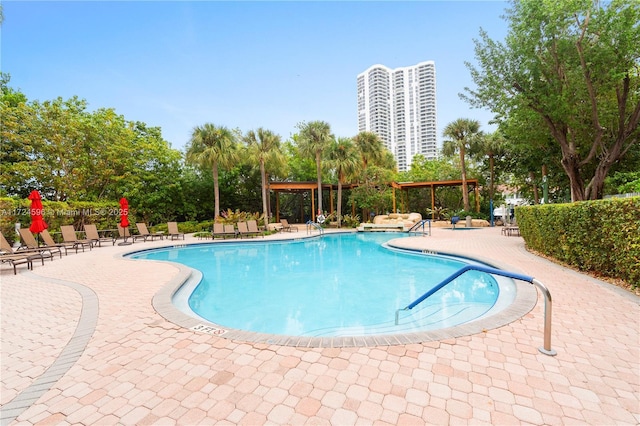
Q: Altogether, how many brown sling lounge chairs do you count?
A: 13